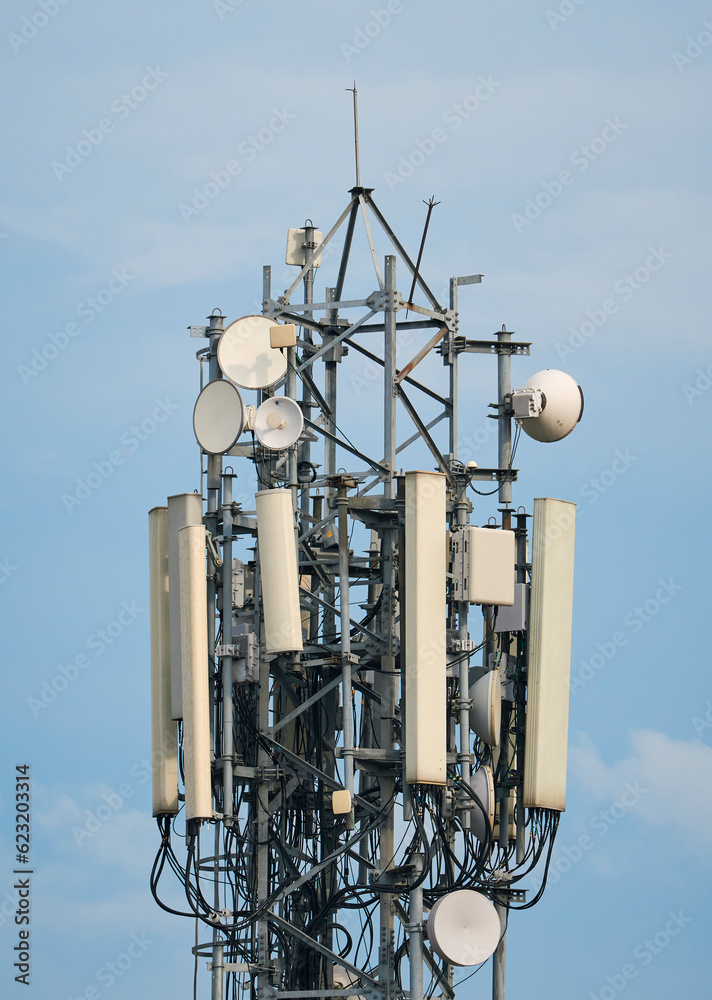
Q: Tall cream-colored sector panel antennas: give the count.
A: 6